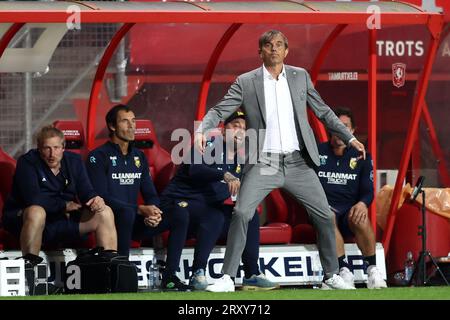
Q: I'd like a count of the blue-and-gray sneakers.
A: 2